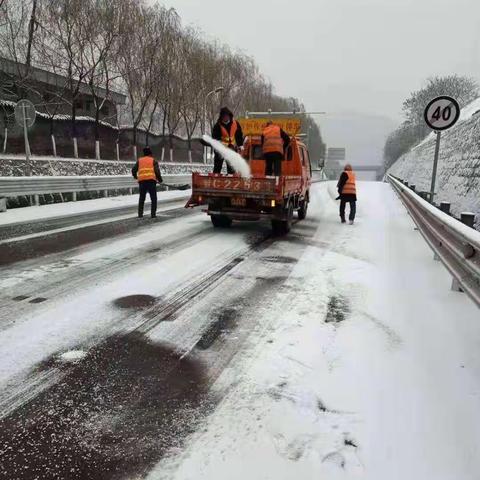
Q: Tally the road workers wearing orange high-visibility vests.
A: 4